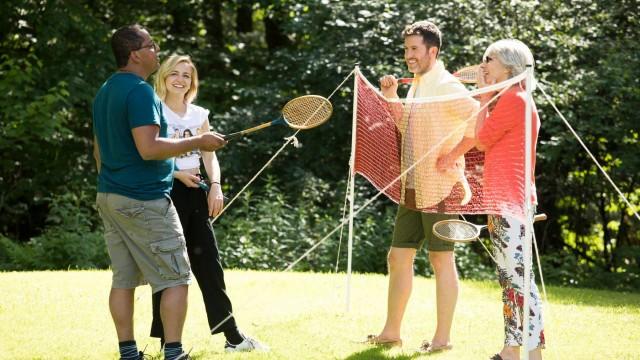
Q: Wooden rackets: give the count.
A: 3